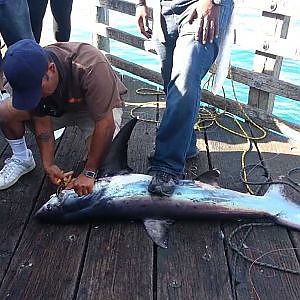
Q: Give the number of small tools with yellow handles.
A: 1